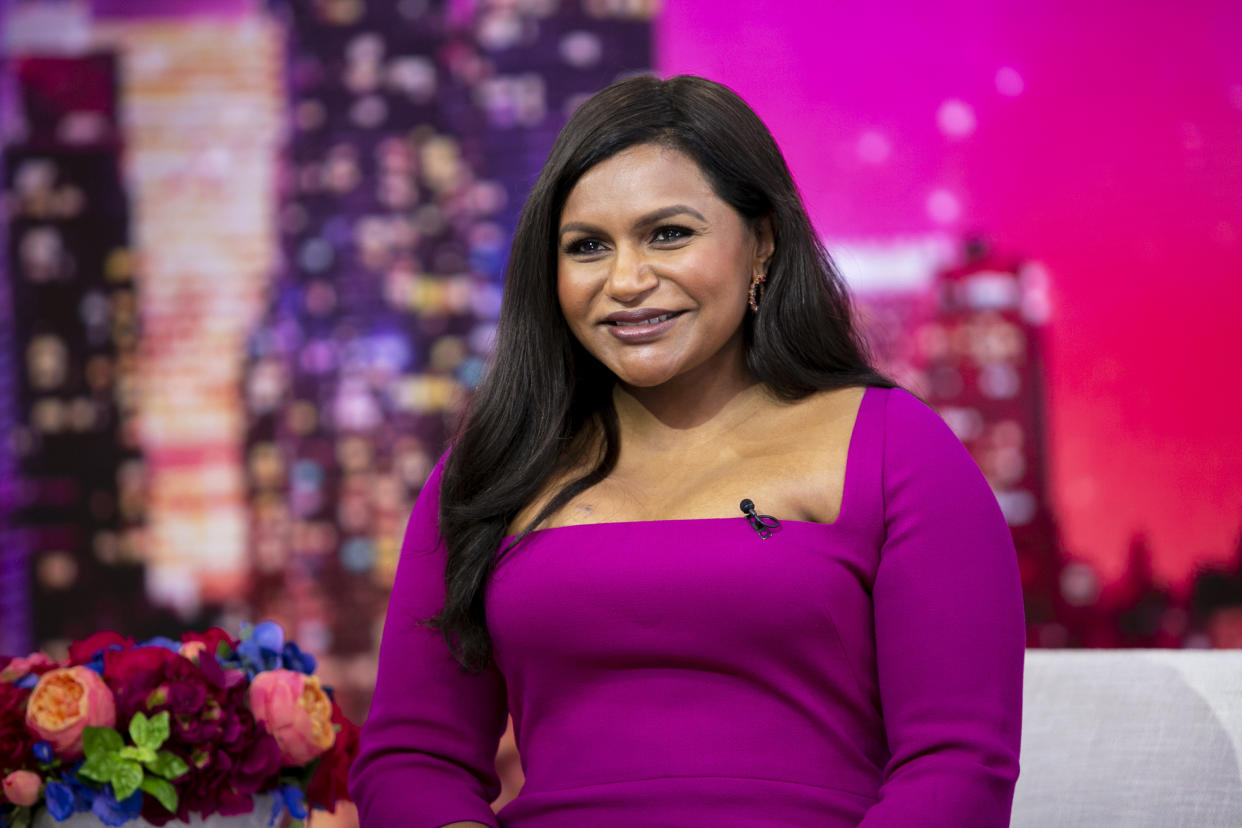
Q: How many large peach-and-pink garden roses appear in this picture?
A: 2